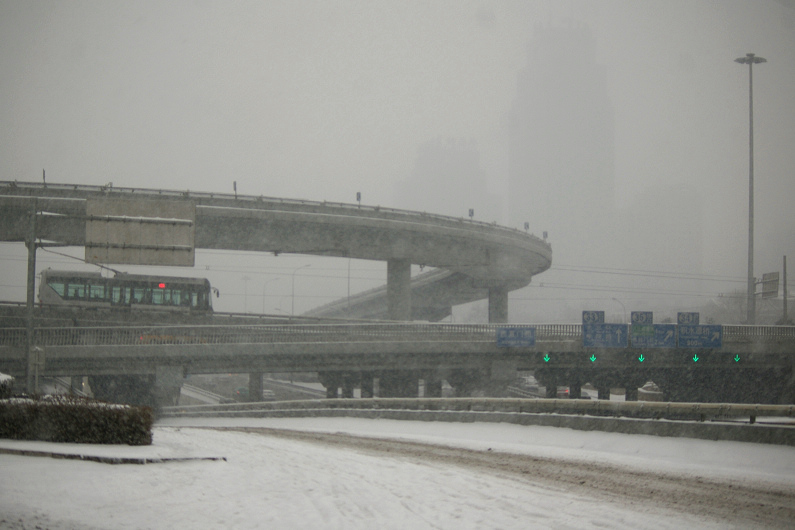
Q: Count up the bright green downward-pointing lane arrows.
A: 5